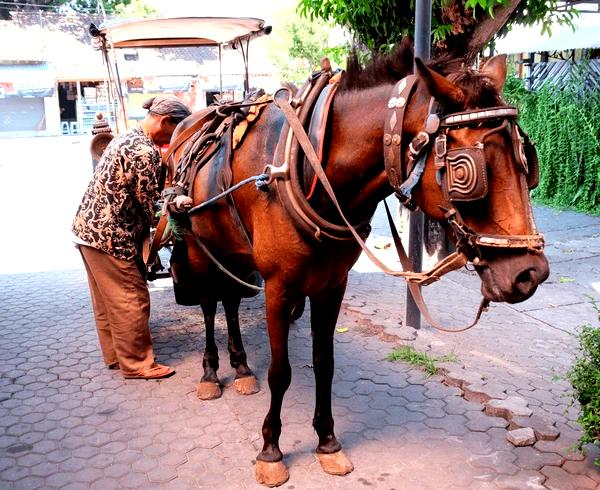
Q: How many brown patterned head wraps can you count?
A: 1